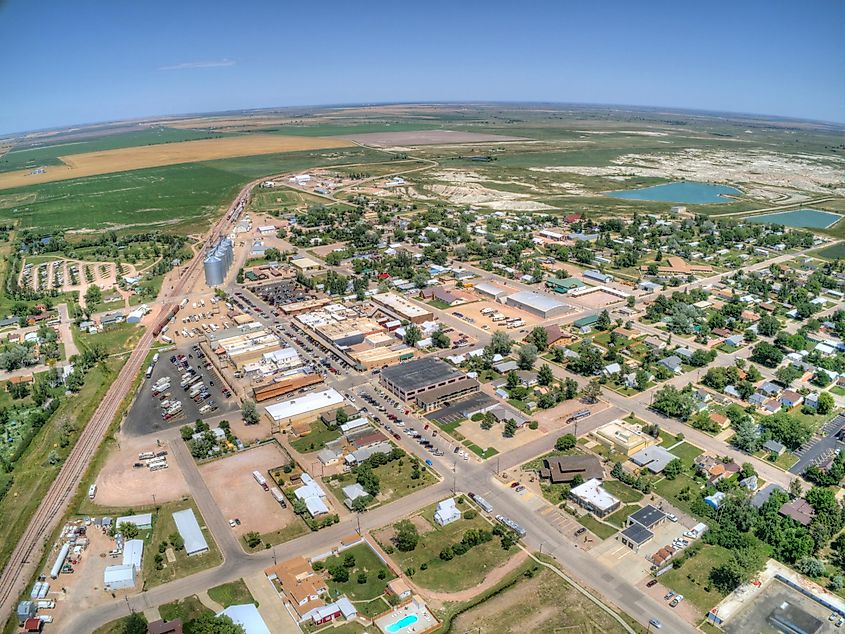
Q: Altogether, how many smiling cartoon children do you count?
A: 0